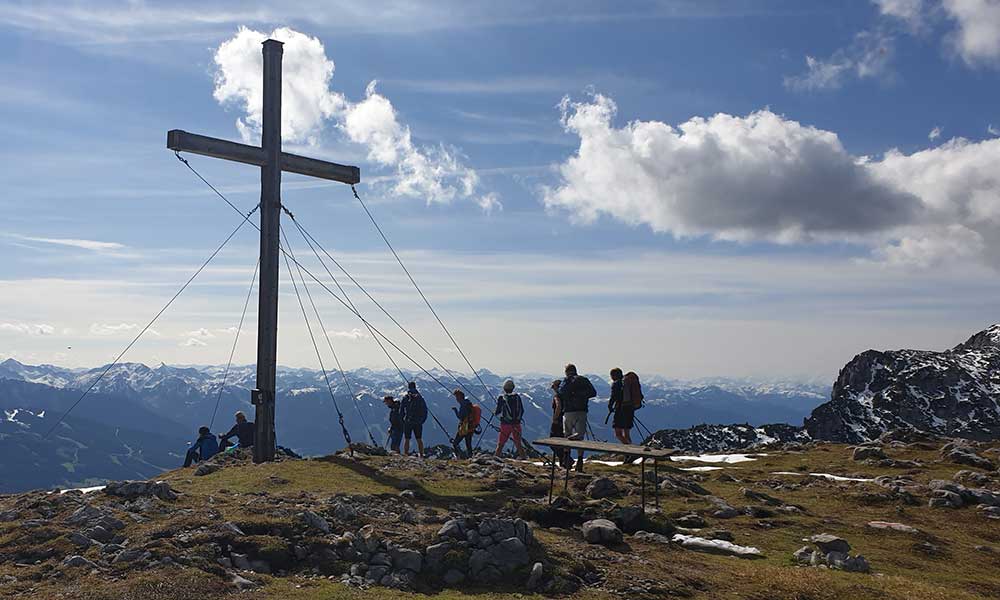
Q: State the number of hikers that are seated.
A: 2